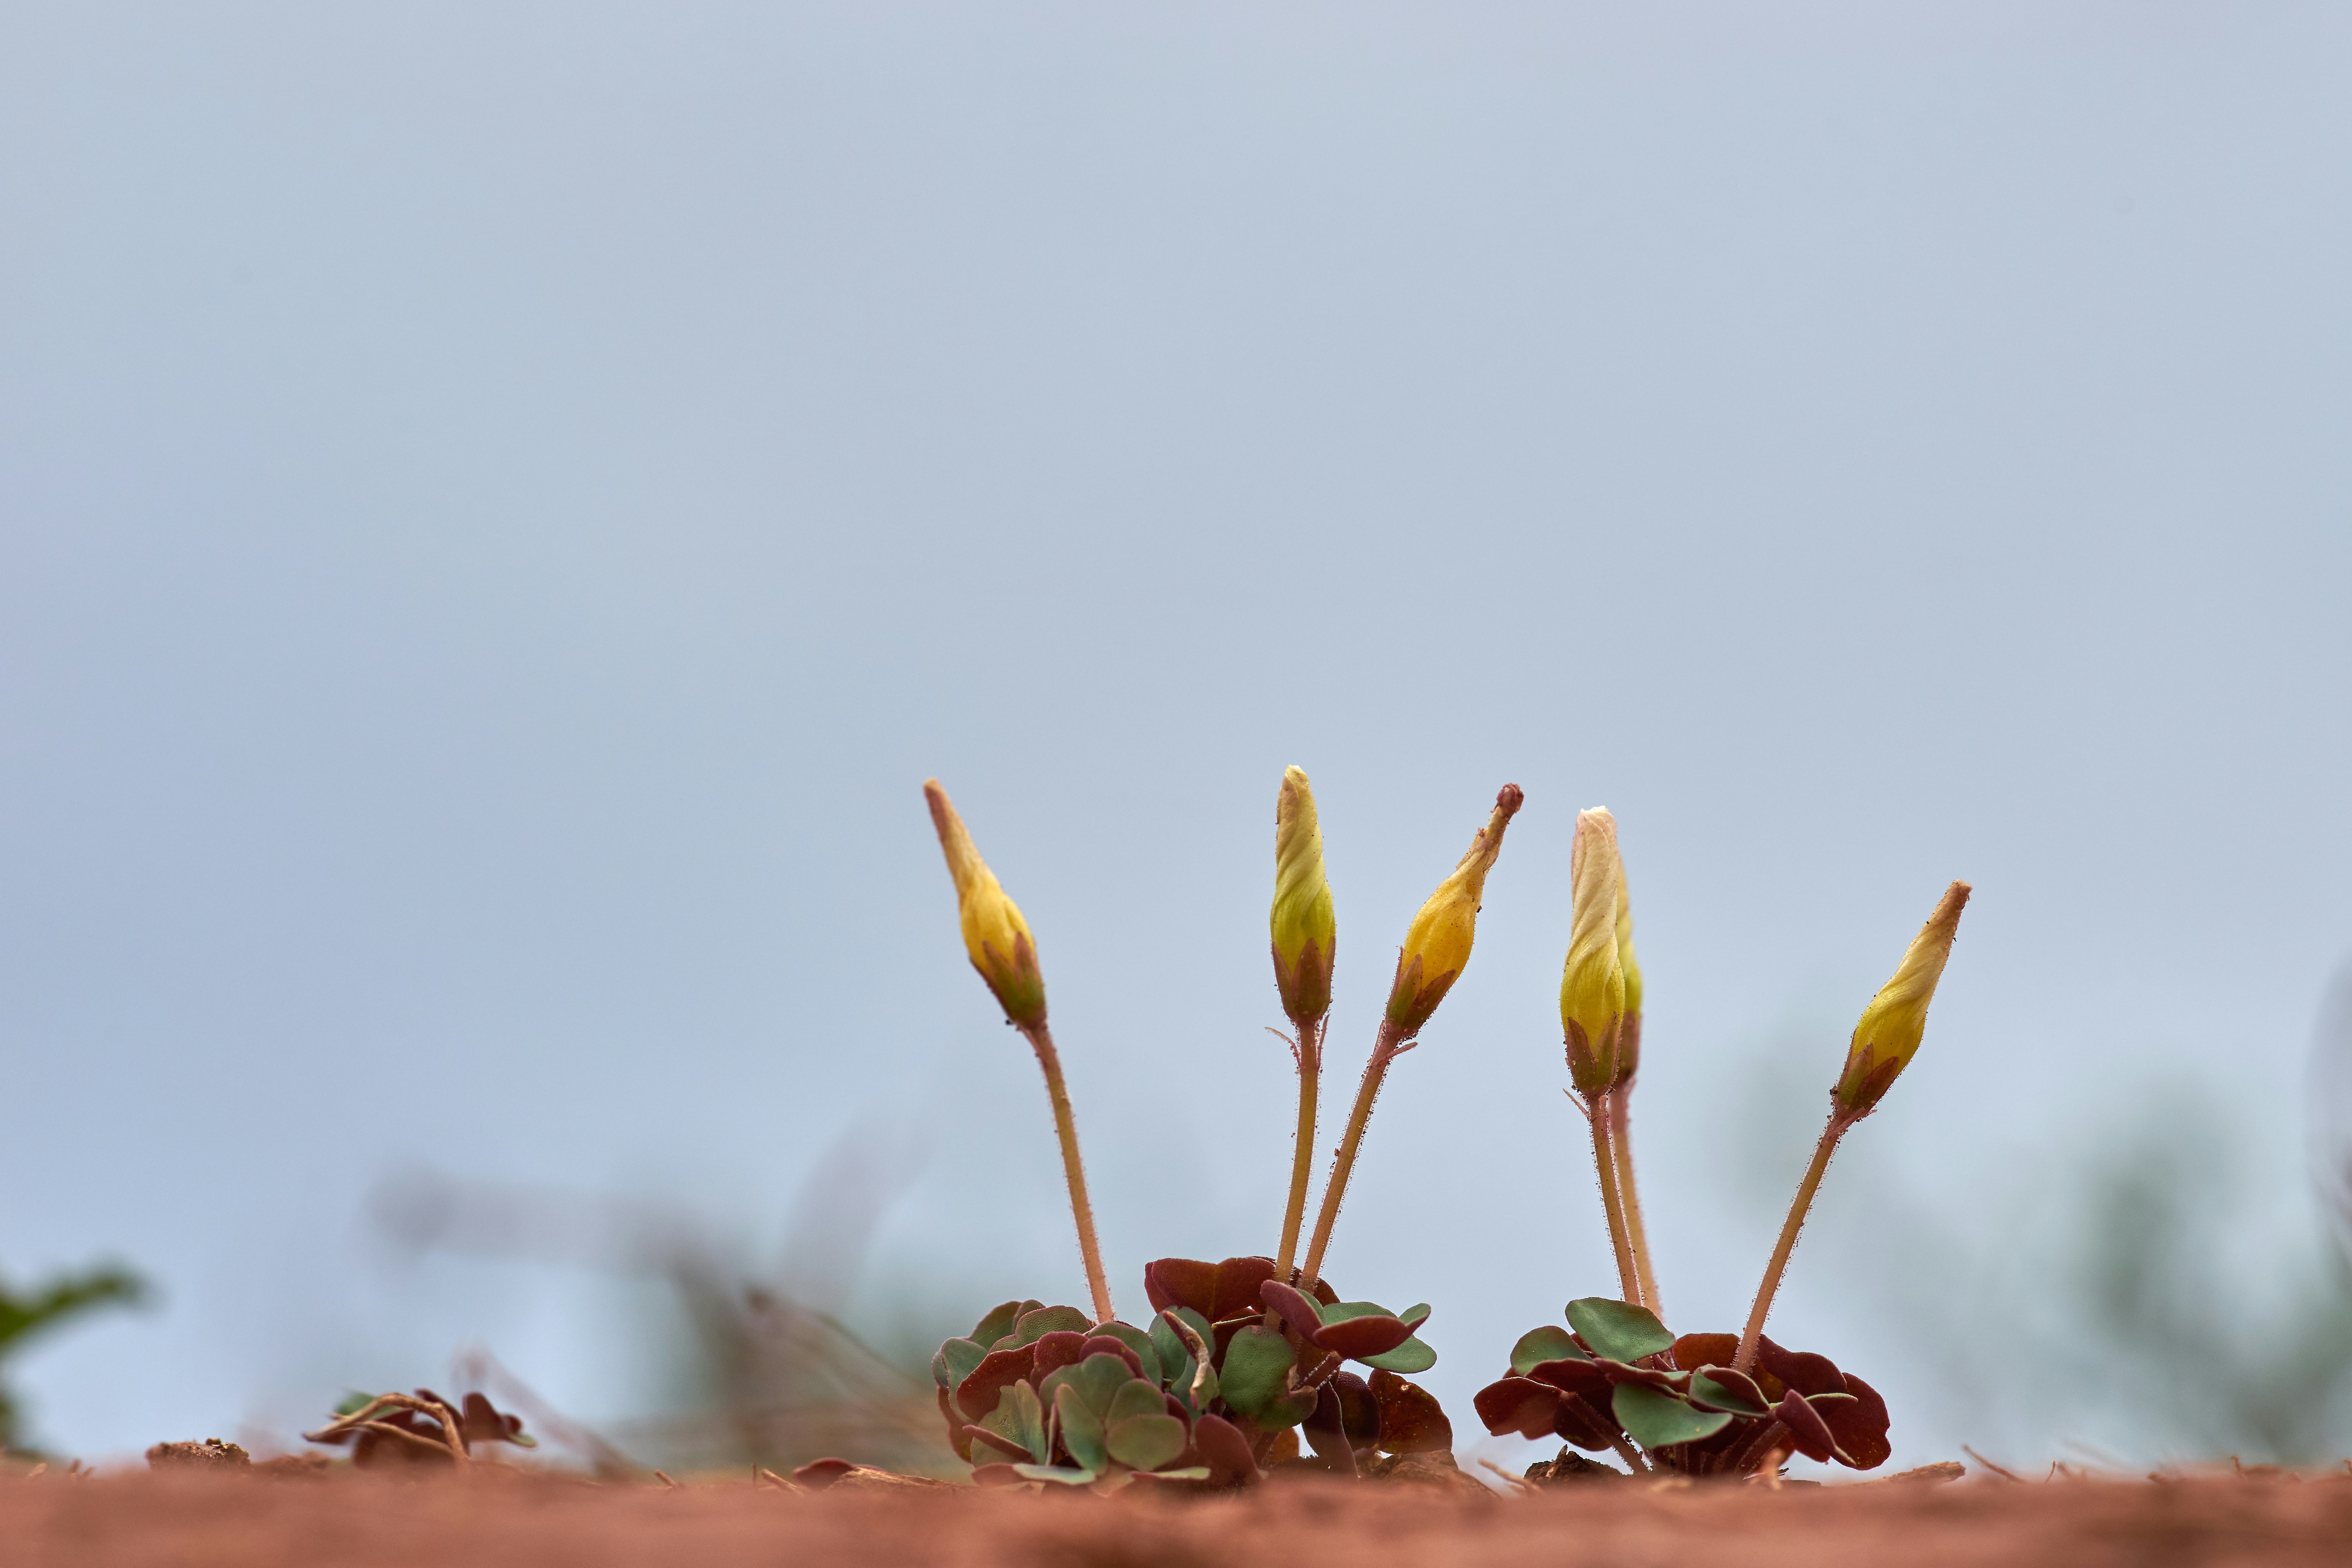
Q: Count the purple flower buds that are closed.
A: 0